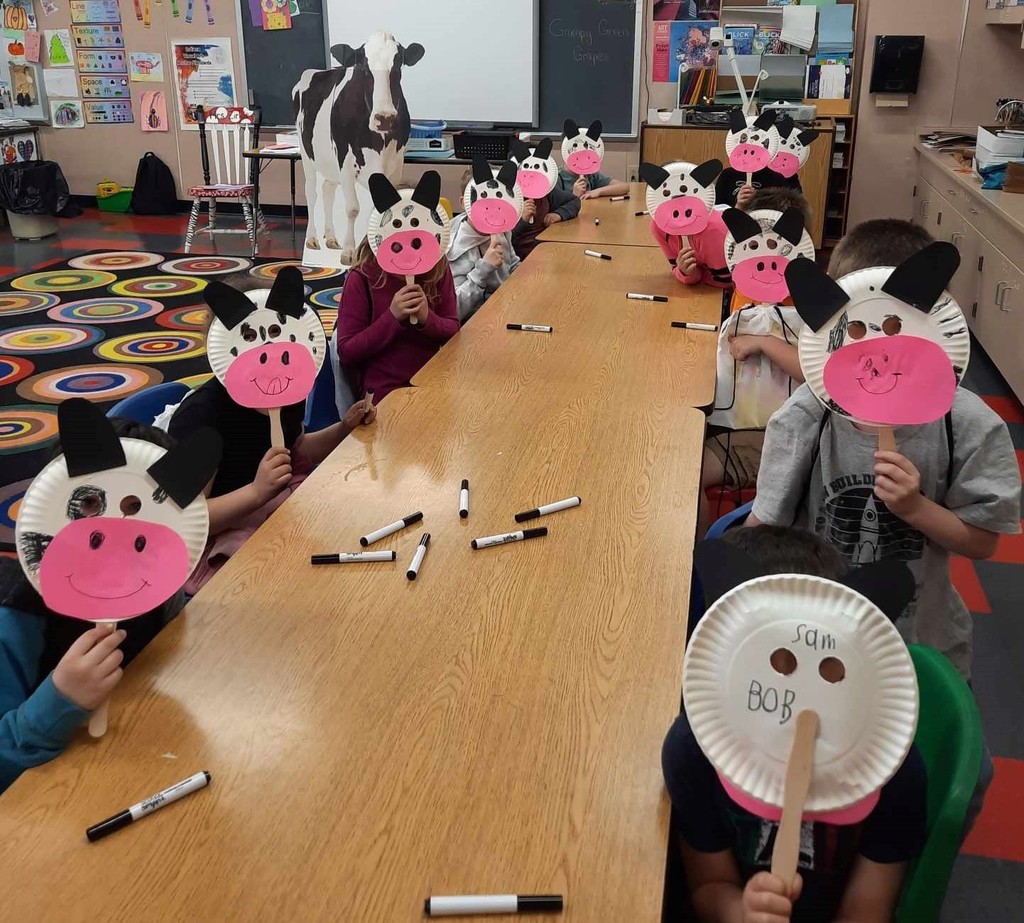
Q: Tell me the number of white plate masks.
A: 12